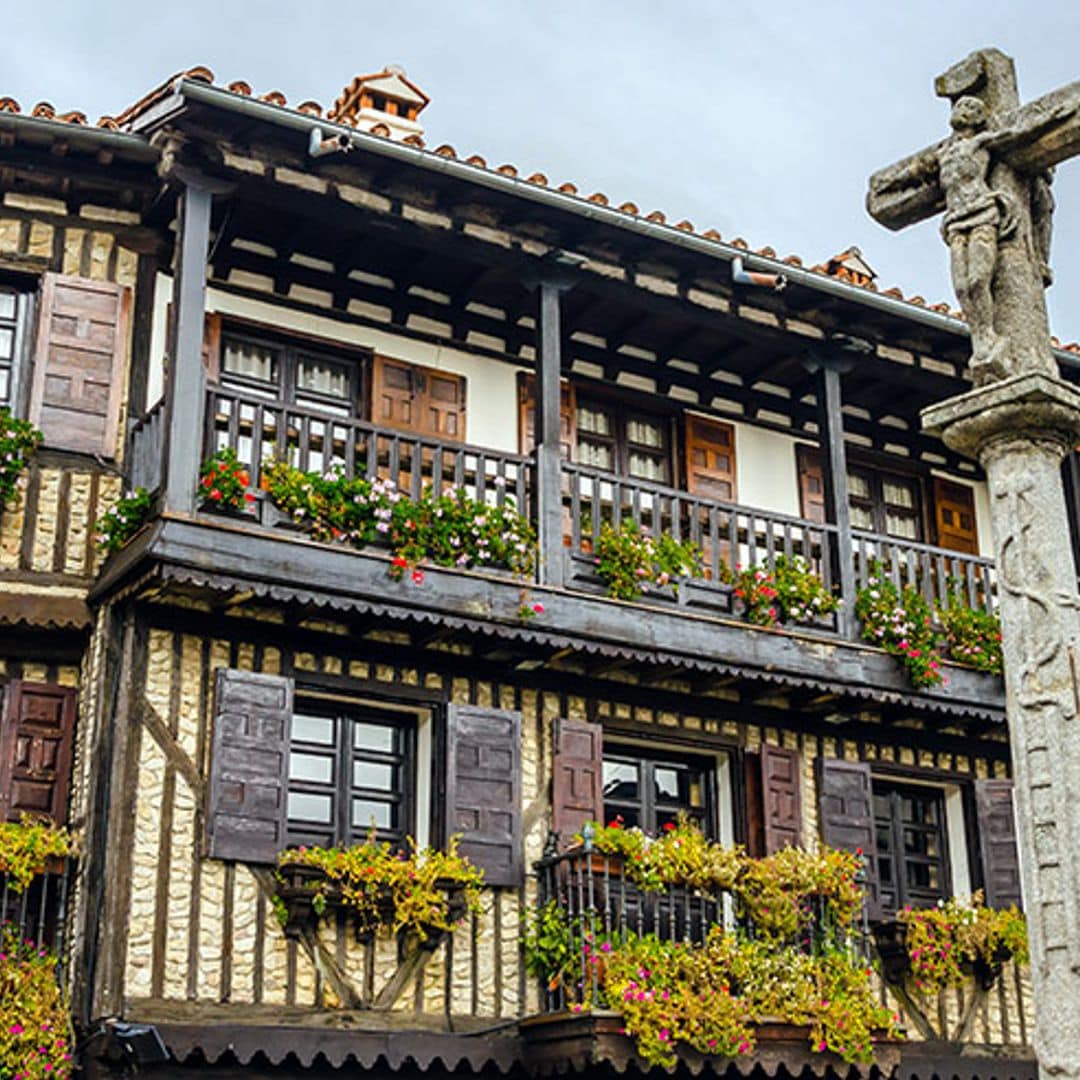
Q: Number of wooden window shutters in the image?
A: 14